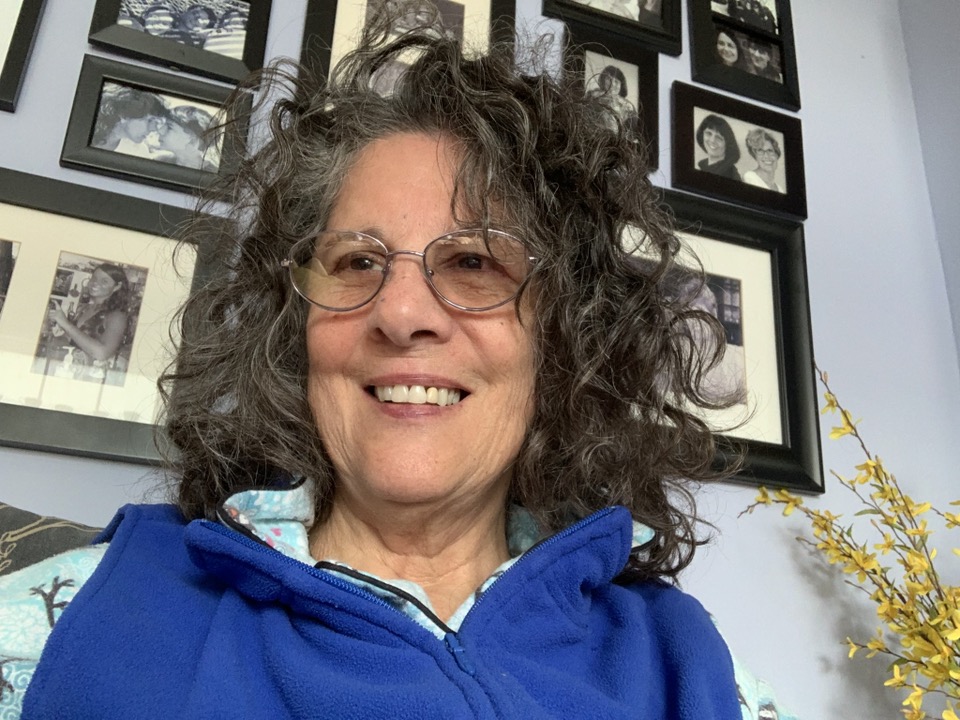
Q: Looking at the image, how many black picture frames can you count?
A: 10